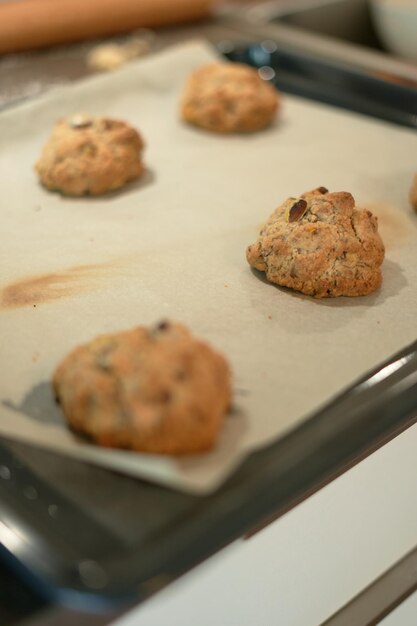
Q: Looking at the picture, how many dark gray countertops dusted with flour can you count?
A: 1